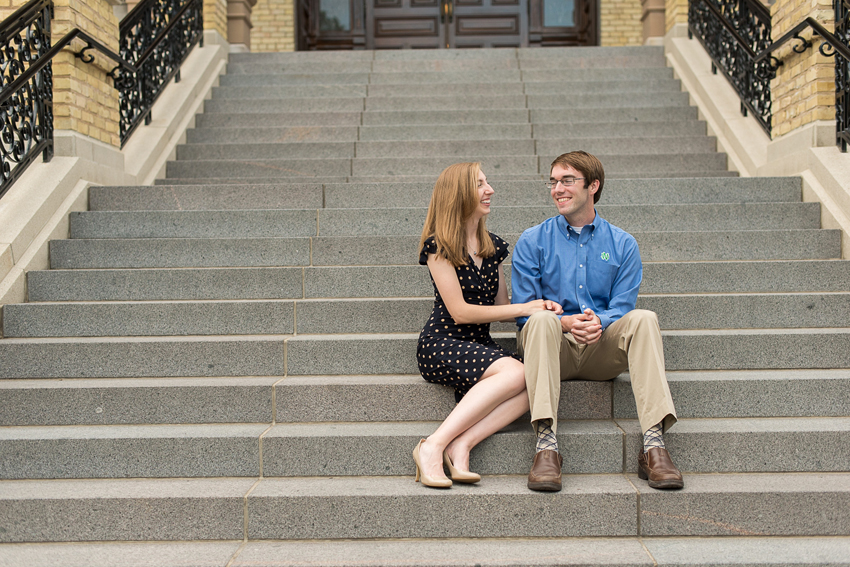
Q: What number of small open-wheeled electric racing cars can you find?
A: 0